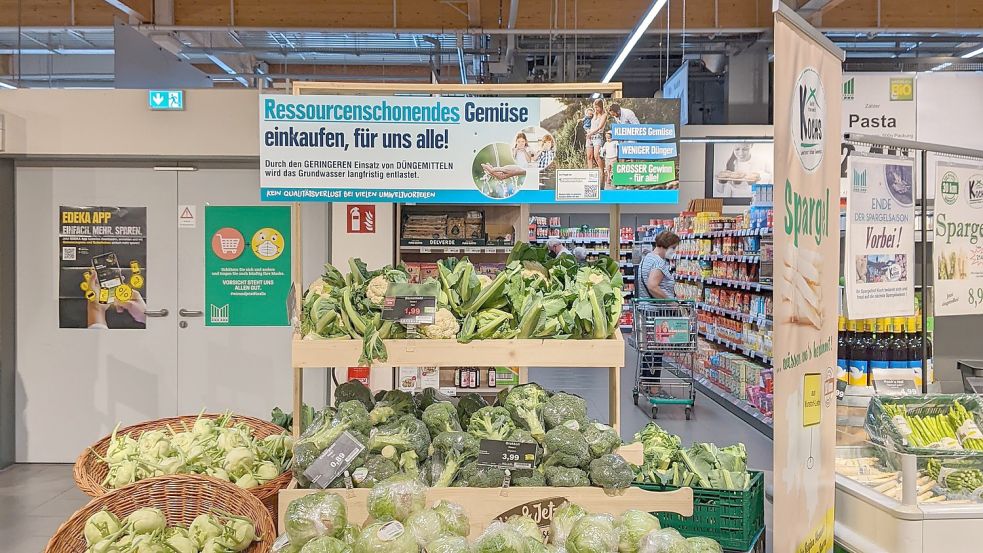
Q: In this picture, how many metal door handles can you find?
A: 2